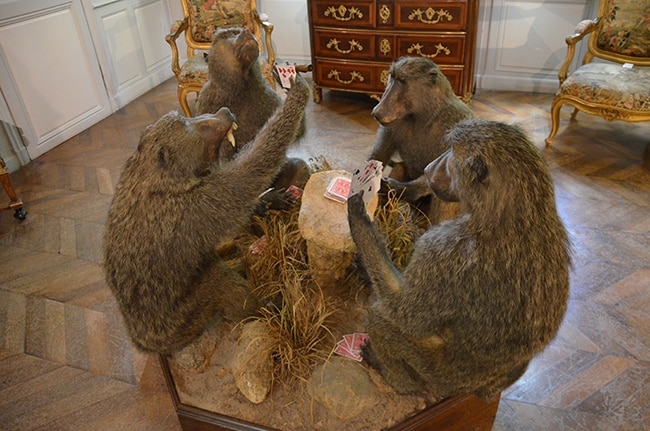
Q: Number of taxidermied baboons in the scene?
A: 4